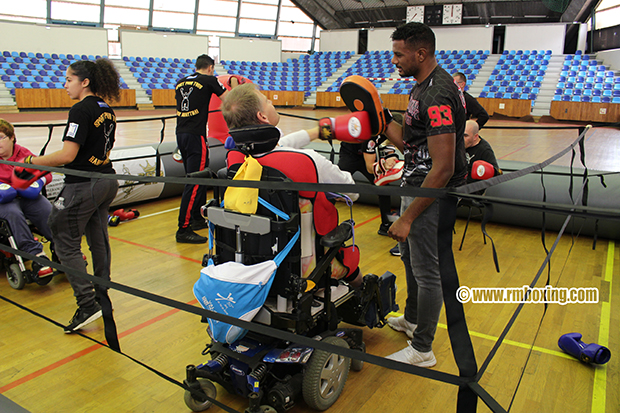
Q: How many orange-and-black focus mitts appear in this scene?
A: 1